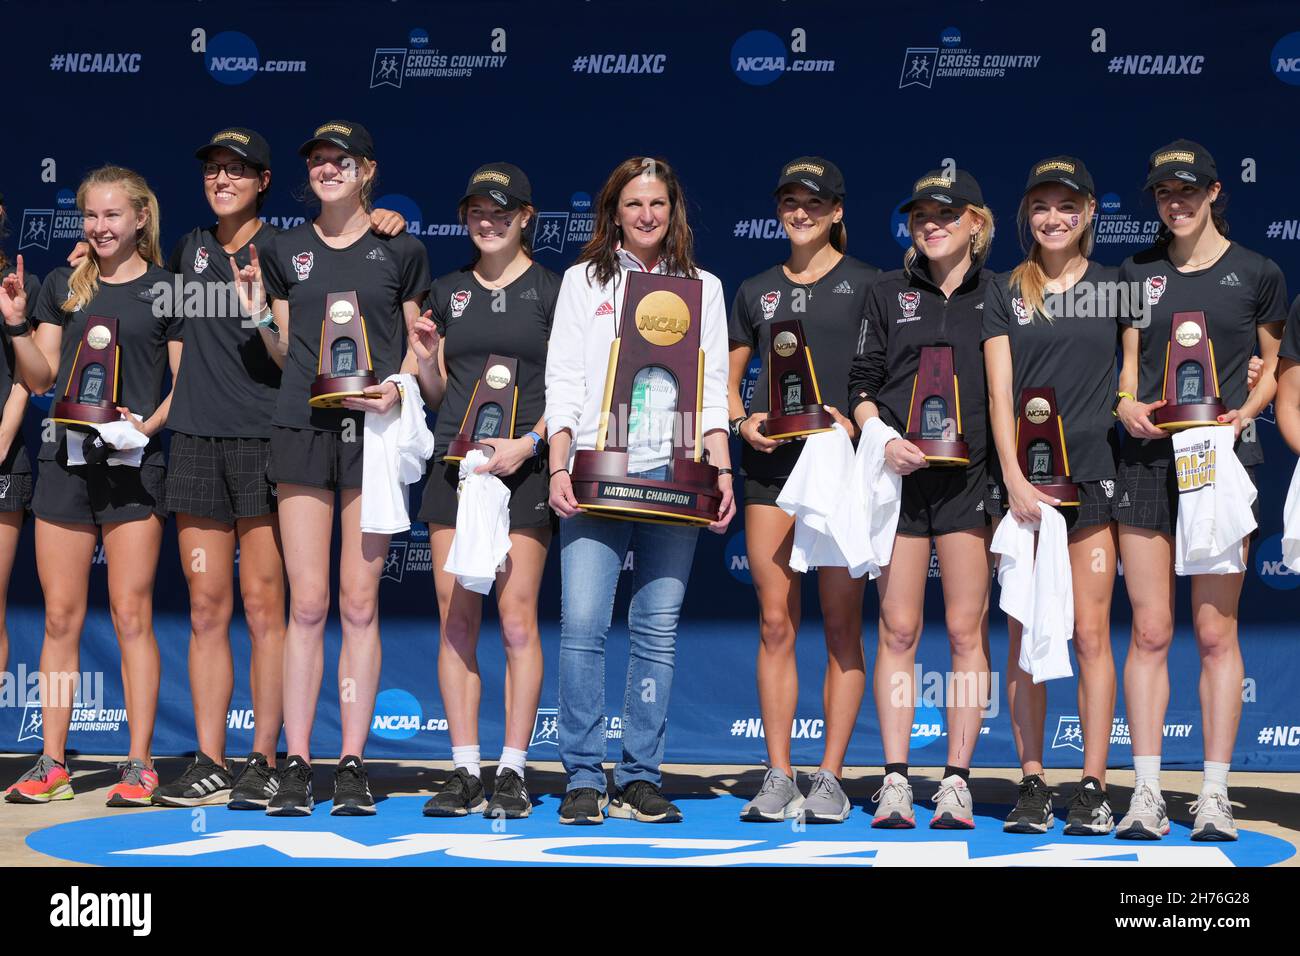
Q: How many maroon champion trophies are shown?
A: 8